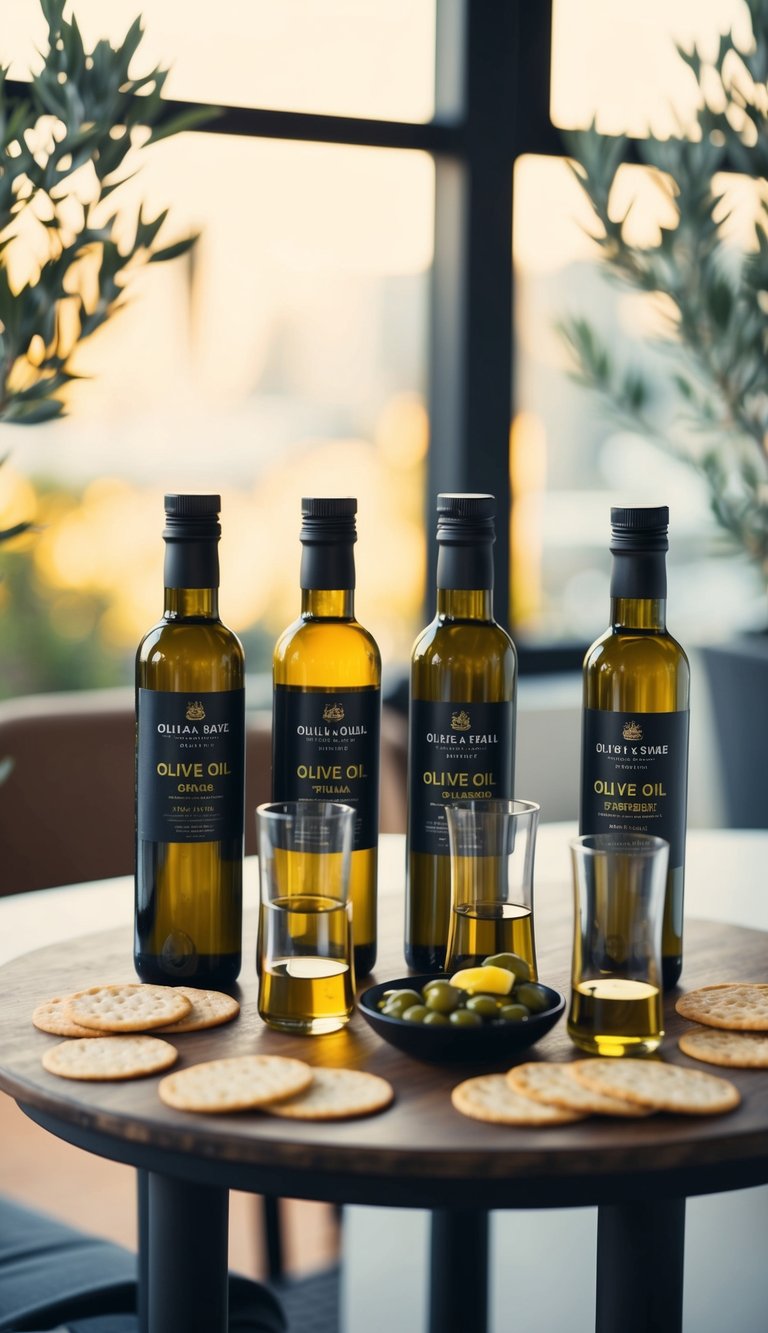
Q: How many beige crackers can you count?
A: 11